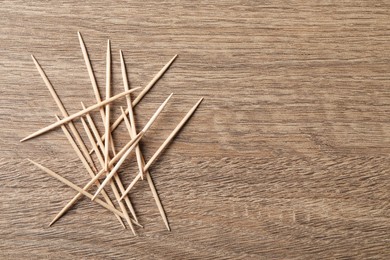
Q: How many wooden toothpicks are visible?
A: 14